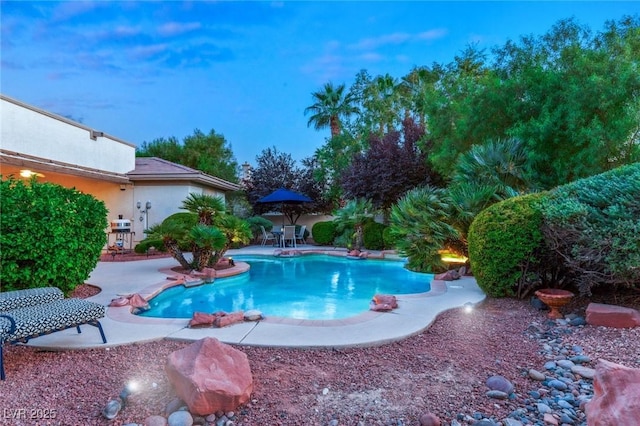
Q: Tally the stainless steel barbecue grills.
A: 1